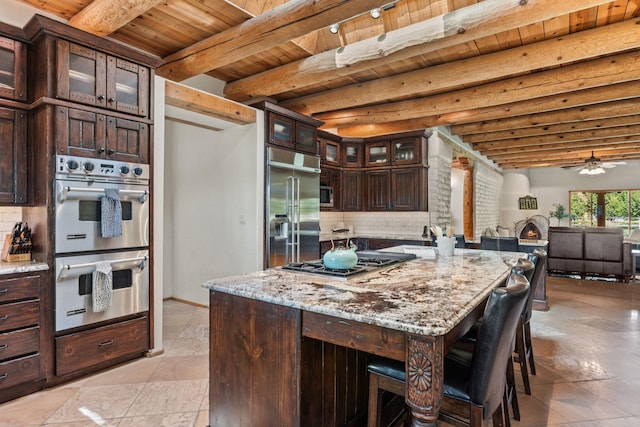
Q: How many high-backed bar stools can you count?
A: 5